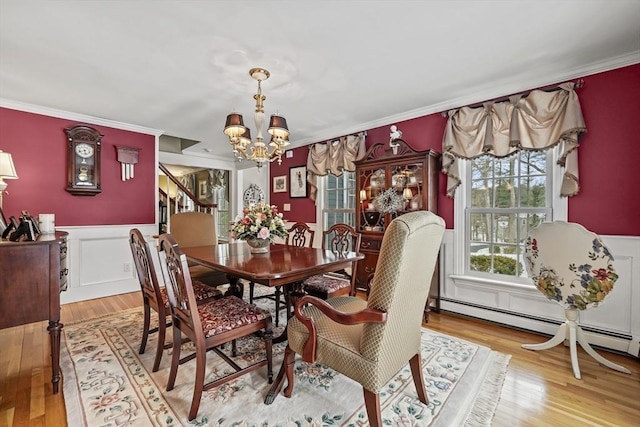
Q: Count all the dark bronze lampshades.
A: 4